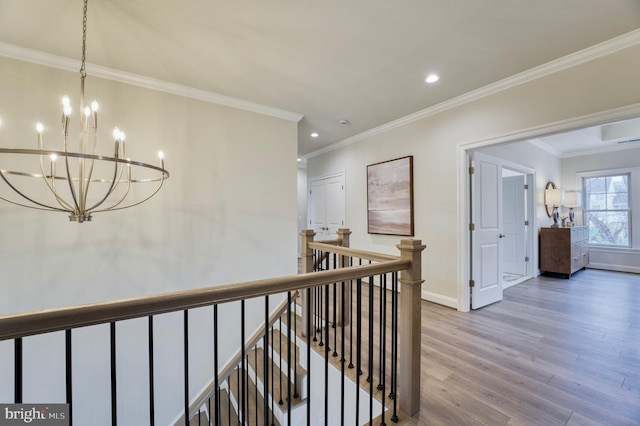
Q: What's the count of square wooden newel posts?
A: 3